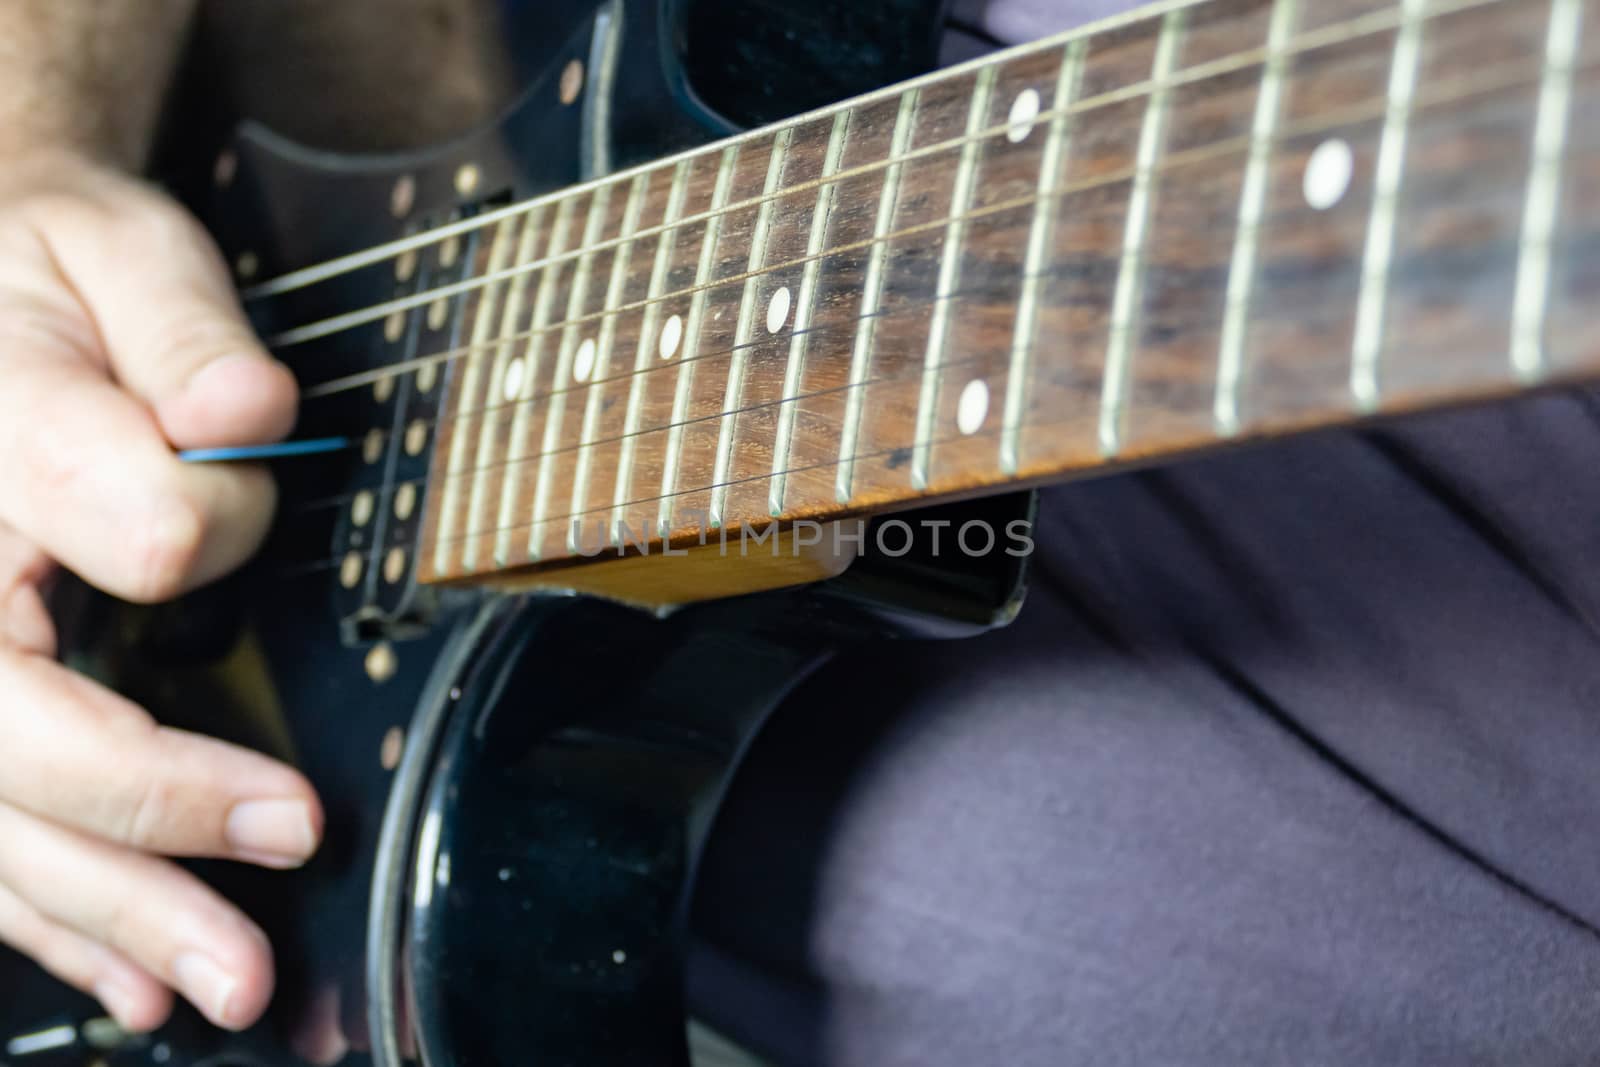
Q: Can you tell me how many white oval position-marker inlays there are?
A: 7